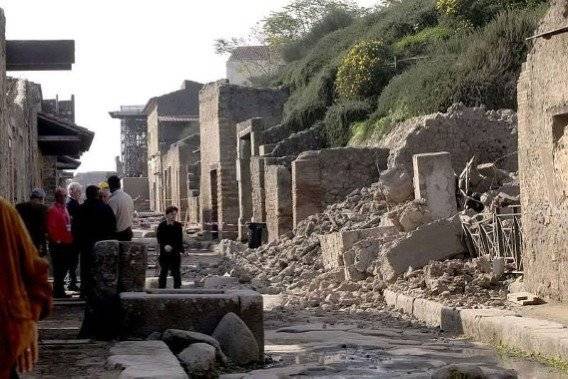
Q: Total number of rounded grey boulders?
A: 3